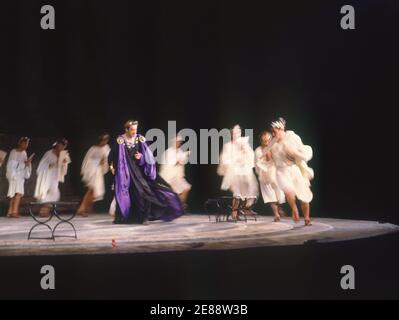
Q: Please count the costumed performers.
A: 9